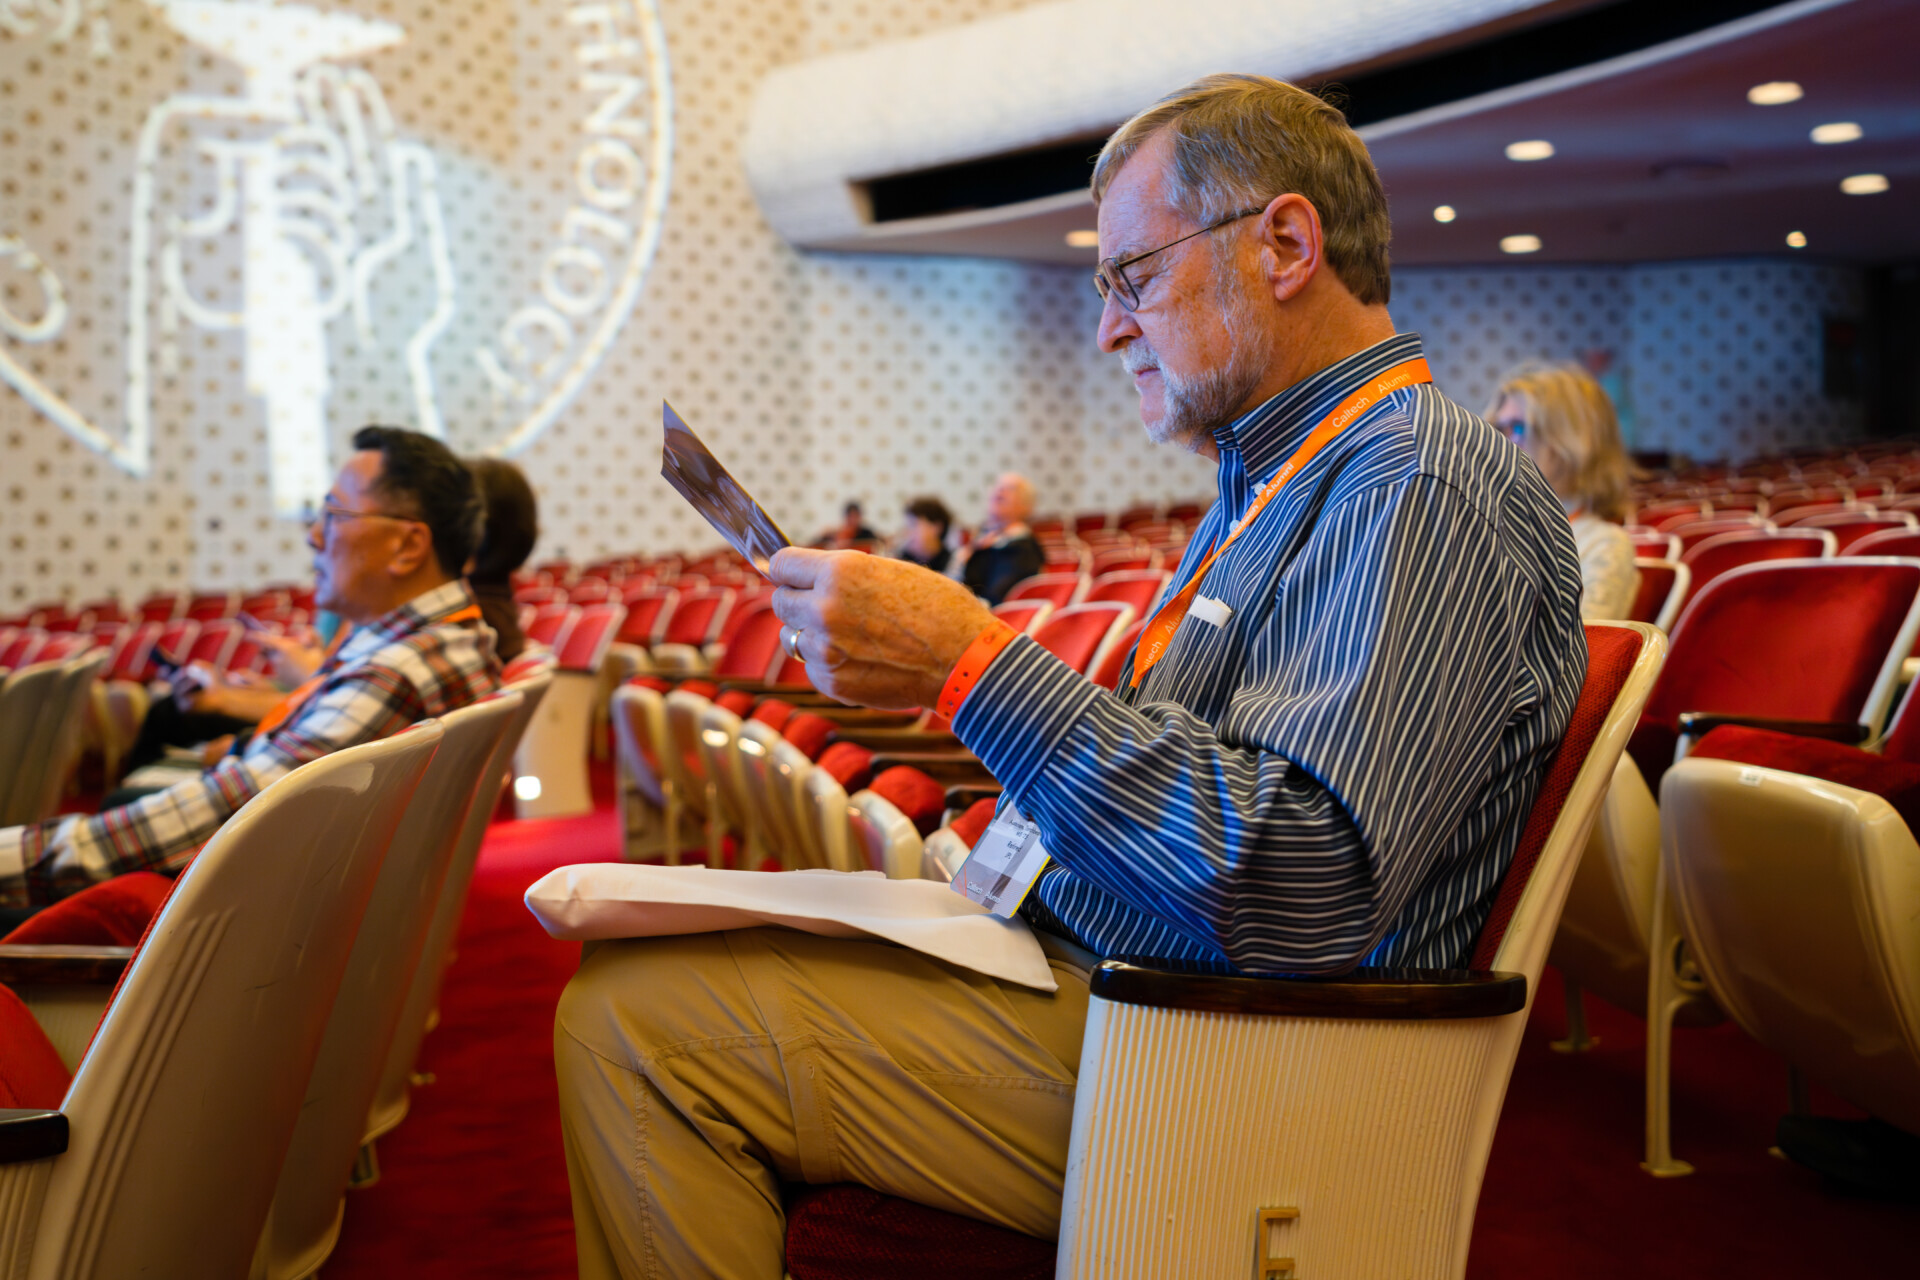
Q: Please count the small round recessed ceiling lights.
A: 8